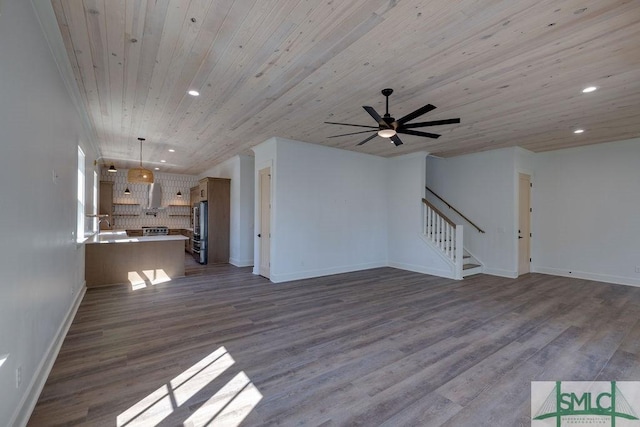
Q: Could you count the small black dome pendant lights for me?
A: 3